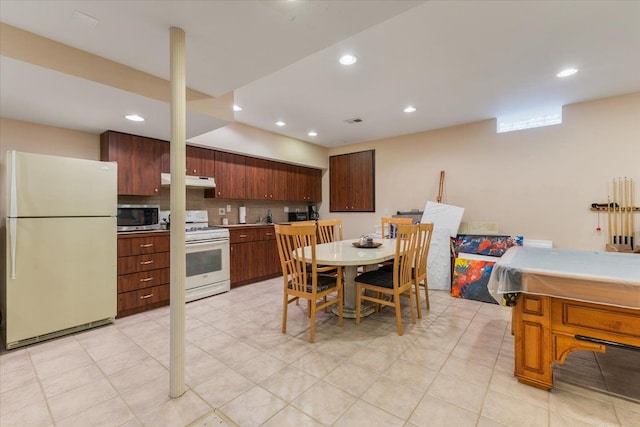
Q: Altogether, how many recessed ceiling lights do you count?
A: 7